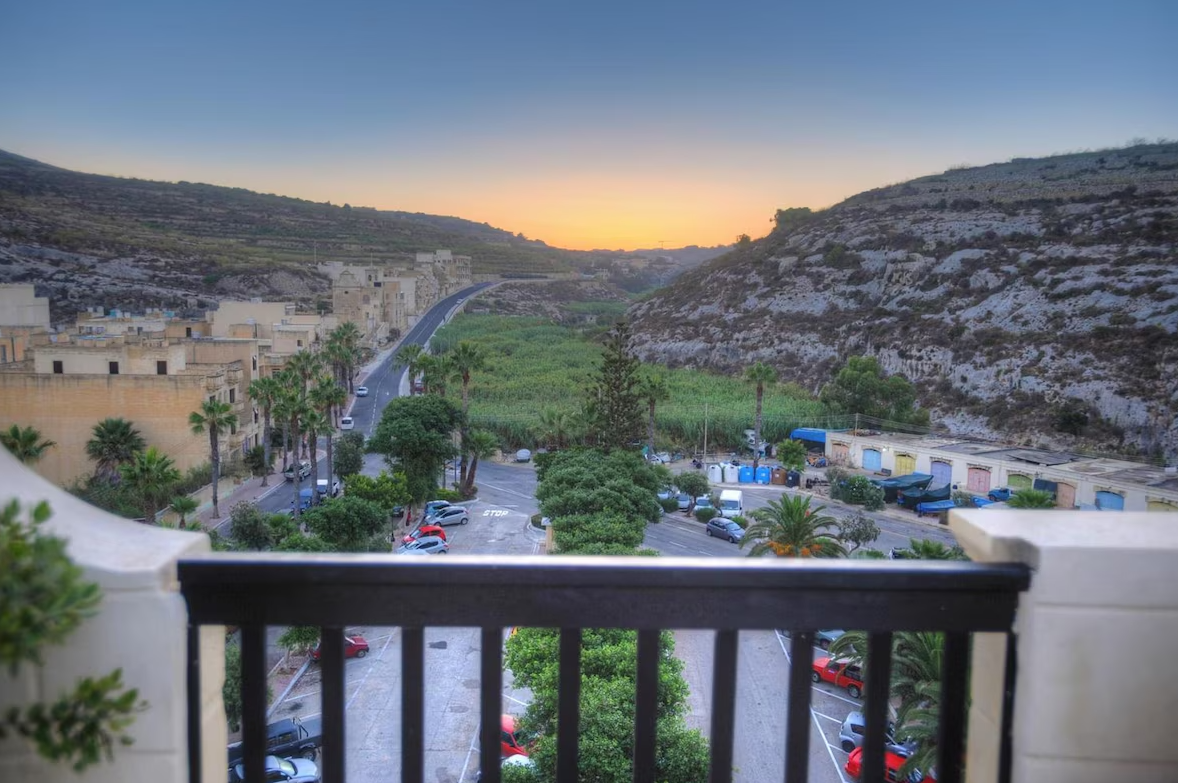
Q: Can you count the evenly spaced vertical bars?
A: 10